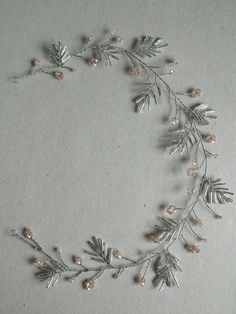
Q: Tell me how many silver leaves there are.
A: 11